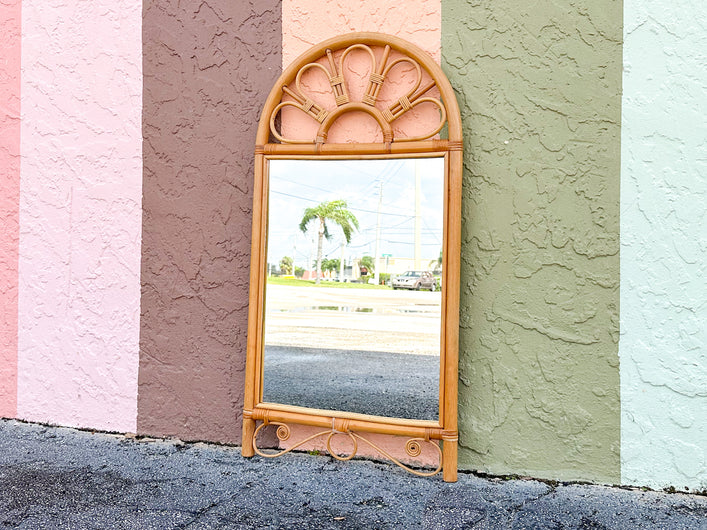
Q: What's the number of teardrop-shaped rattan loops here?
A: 5